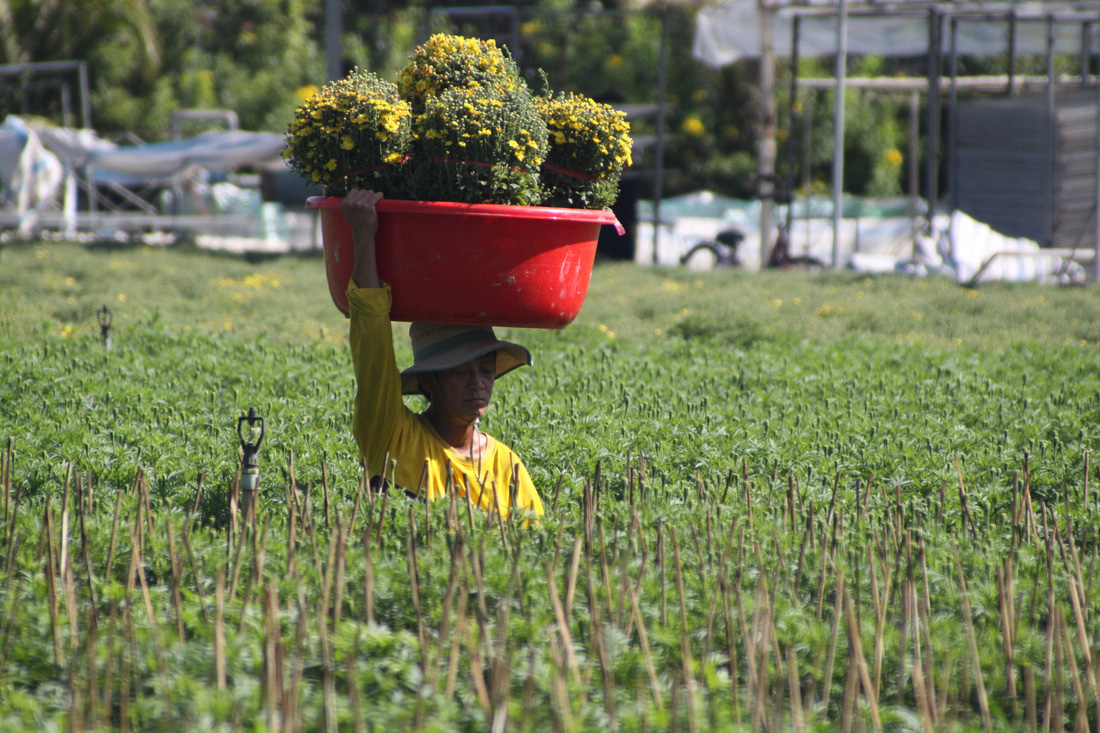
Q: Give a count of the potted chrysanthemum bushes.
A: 4